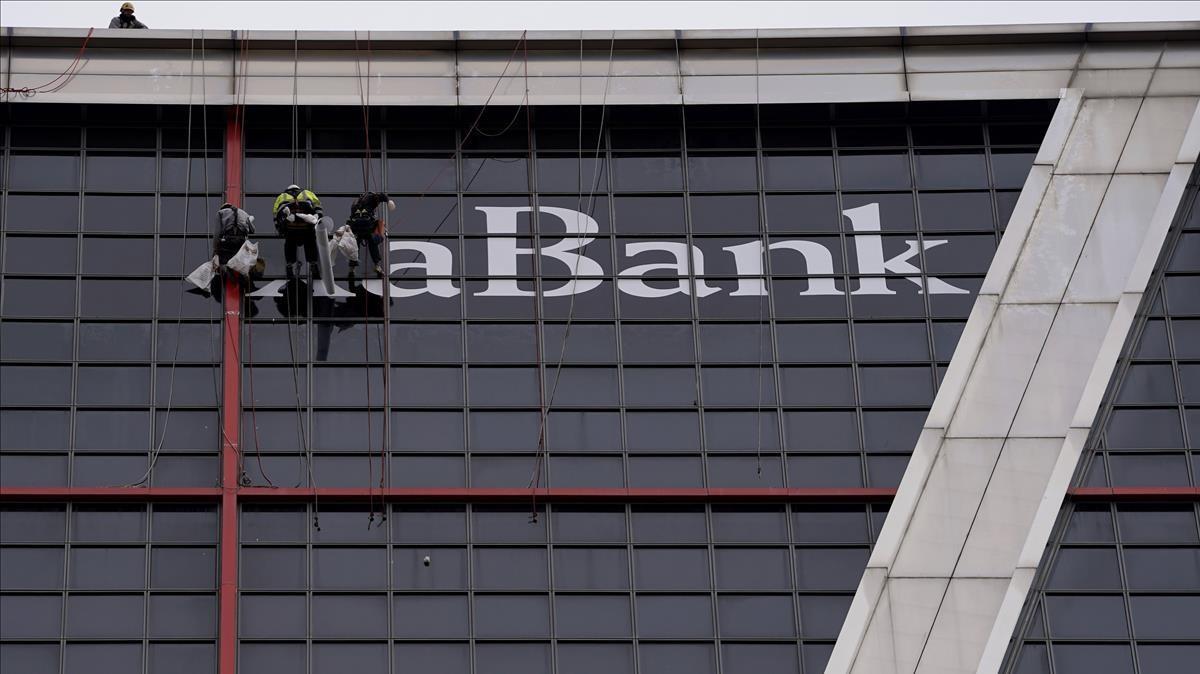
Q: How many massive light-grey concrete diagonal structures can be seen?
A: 1